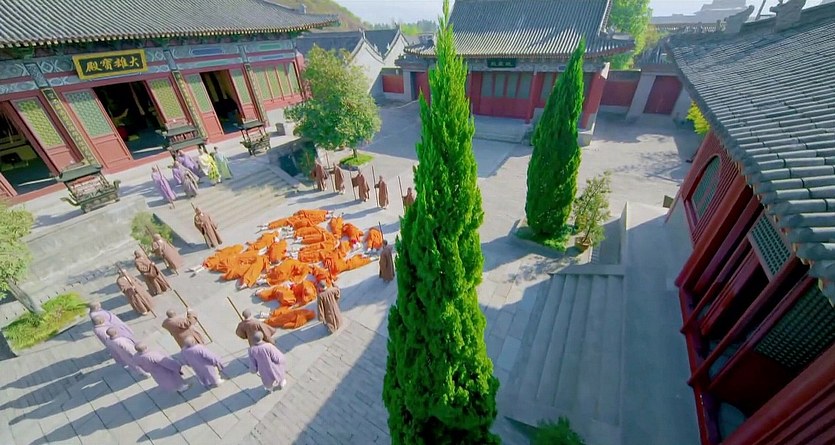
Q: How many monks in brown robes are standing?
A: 13